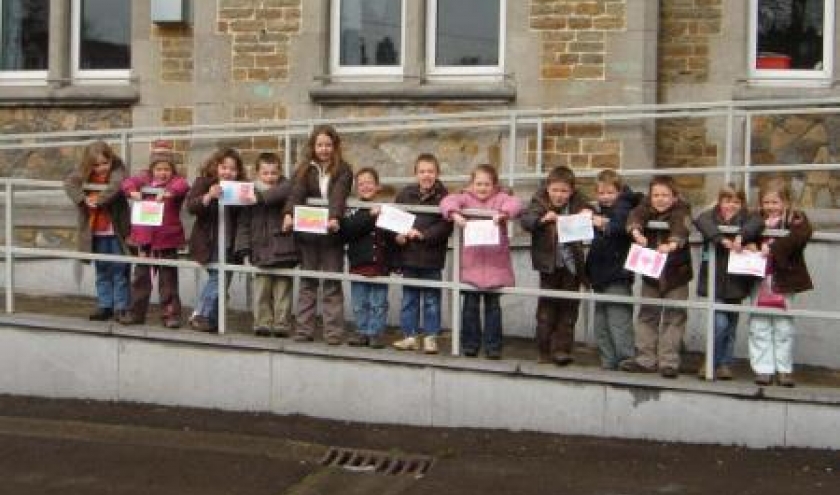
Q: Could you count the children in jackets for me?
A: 13